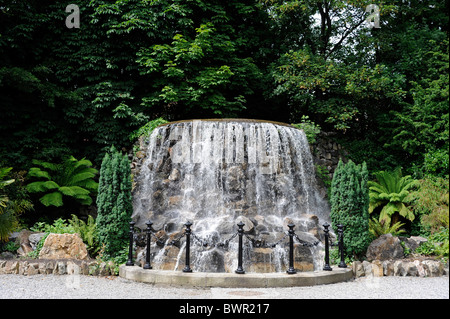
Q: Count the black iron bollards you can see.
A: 7